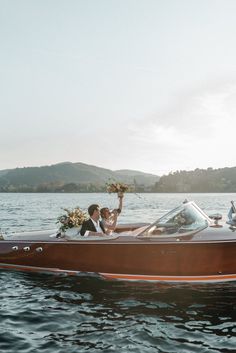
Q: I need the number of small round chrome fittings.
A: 3